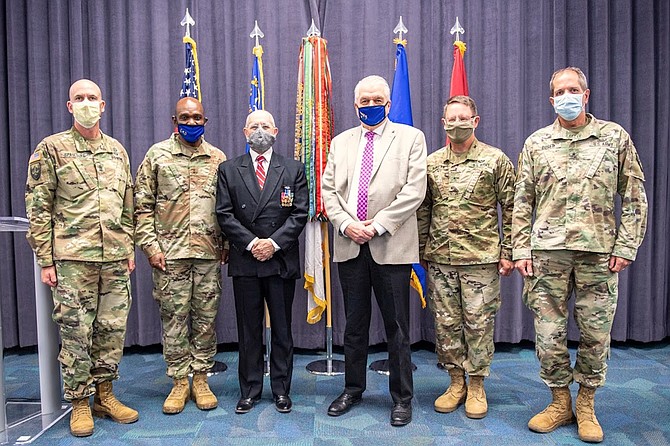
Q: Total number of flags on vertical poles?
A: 5